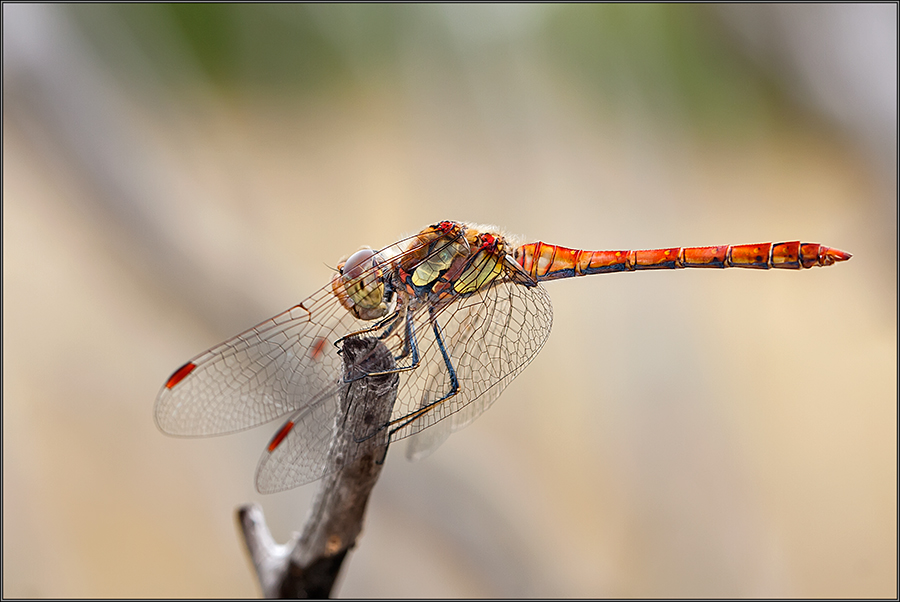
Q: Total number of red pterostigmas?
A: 3